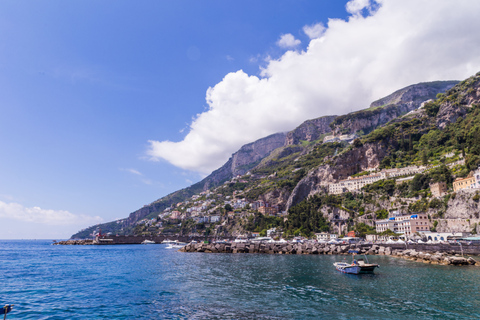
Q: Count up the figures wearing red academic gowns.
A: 0